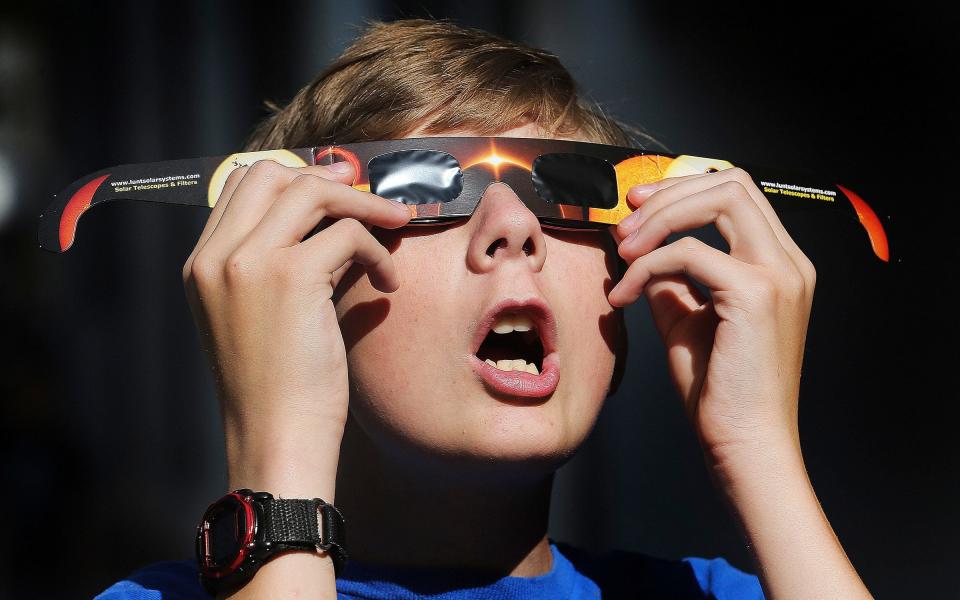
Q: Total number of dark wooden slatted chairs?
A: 0